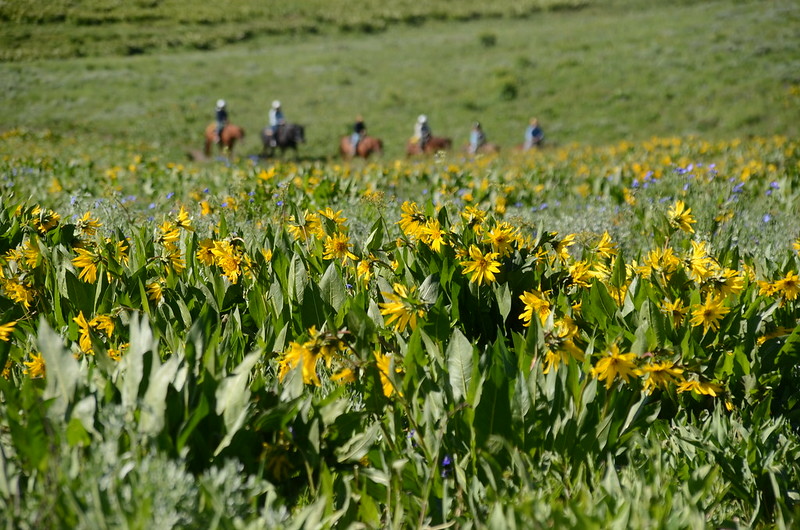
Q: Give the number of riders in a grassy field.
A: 6